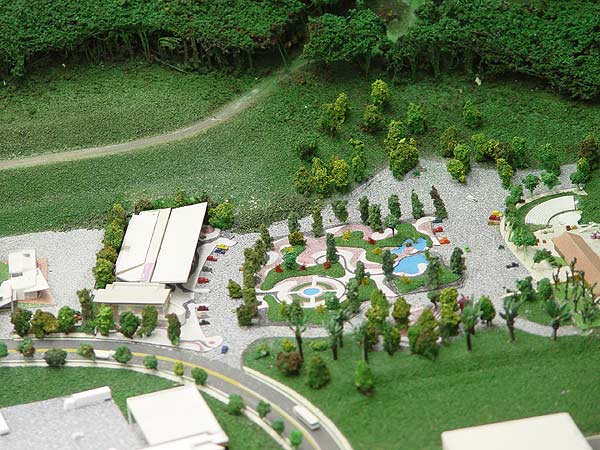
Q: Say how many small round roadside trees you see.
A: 12